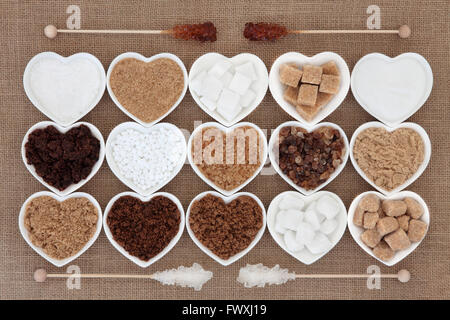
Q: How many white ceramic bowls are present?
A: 15